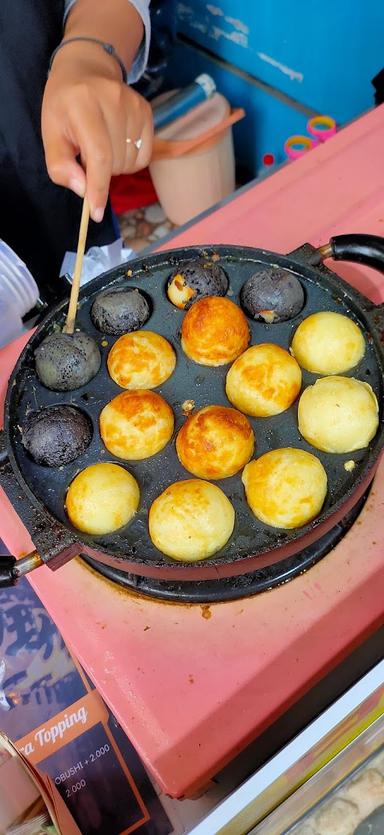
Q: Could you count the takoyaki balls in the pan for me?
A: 15